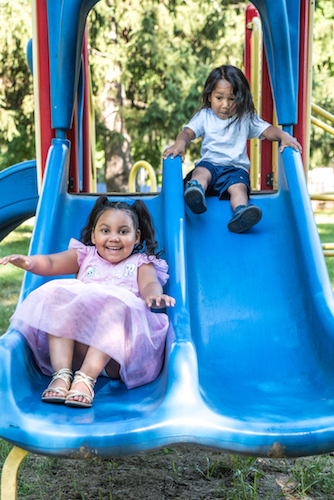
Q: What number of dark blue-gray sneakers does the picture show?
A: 2